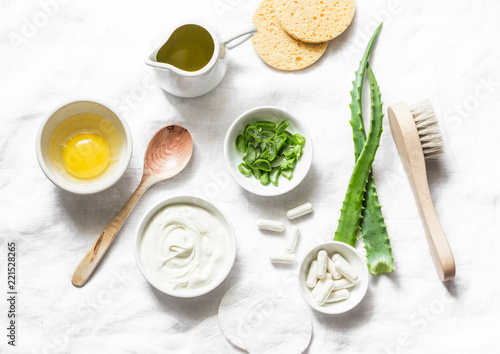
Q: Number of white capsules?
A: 13